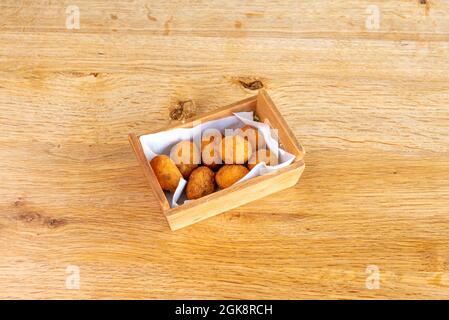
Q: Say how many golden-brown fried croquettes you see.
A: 8